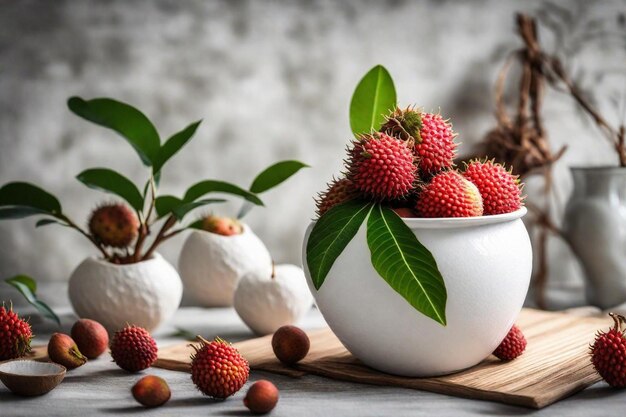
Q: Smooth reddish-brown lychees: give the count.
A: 5